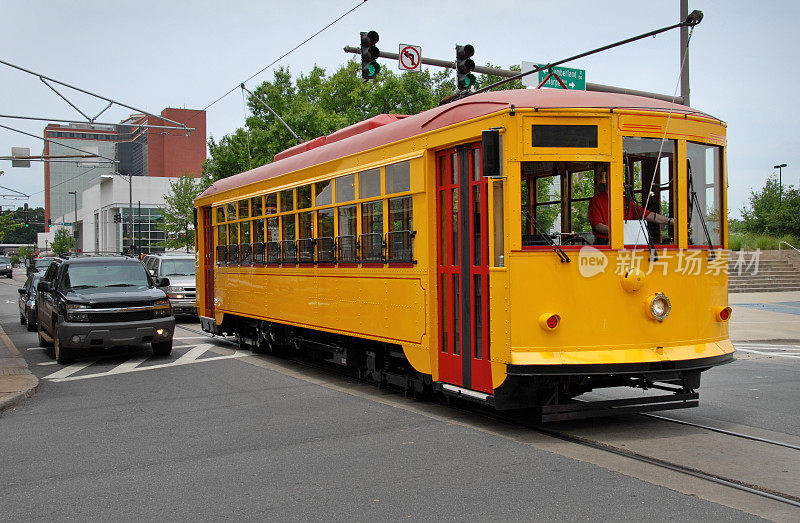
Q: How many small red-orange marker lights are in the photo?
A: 2